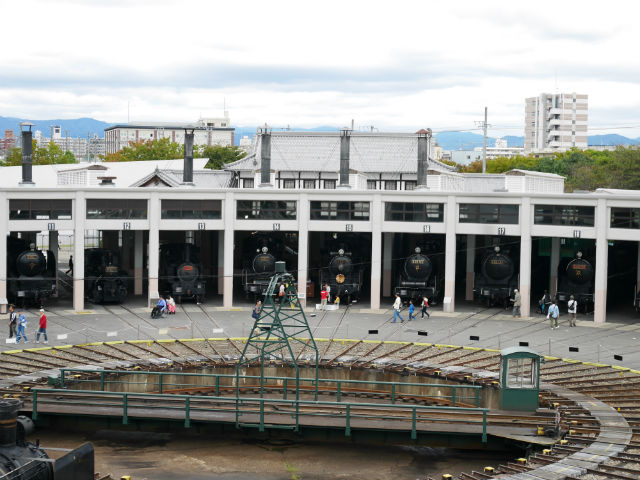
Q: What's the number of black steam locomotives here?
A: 9